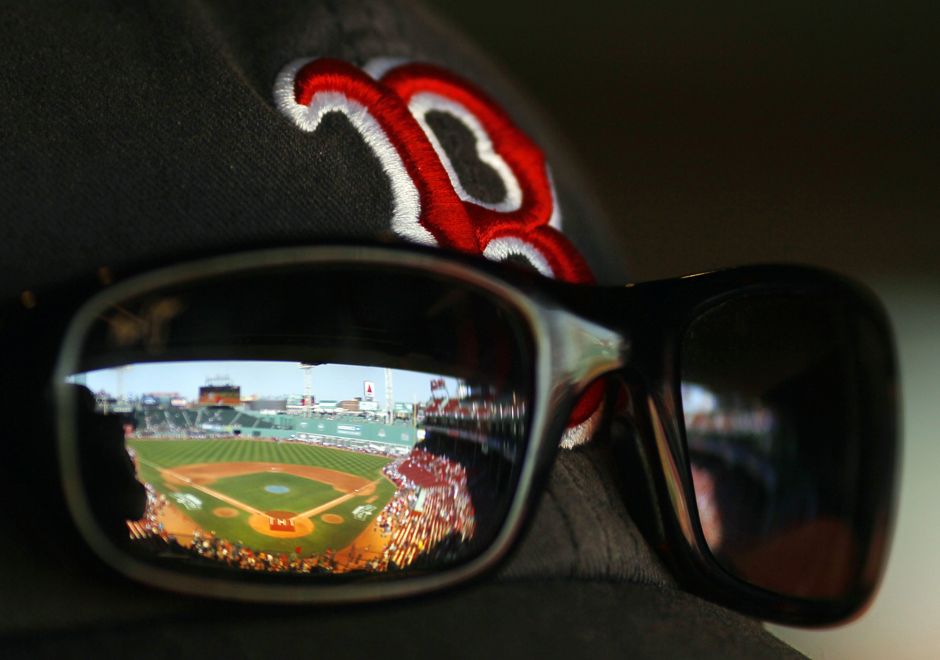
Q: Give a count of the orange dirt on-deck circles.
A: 2